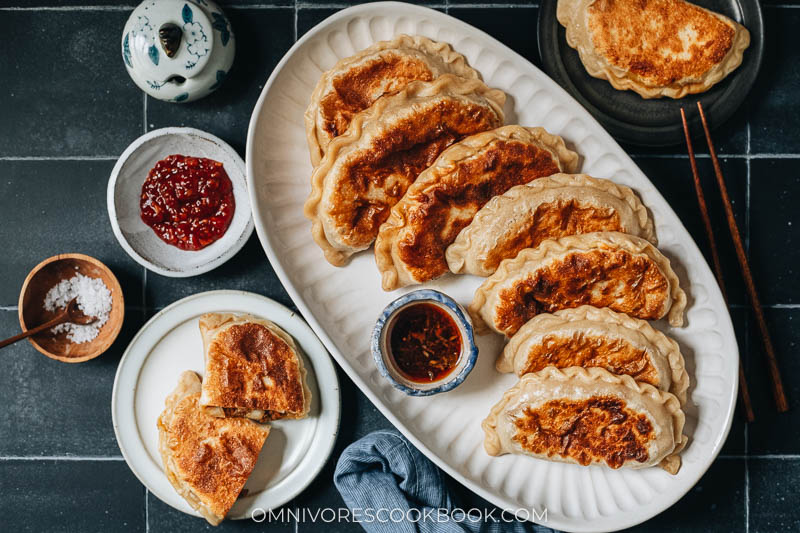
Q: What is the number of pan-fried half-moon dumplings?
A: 9